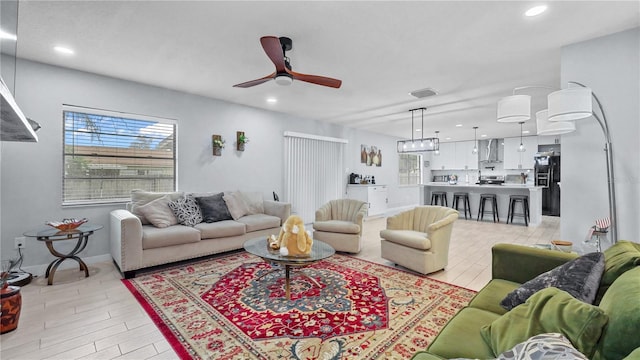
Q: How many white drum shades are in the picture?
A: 3